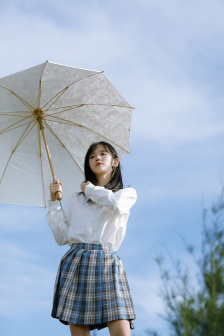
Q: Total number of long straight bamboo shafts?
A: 1